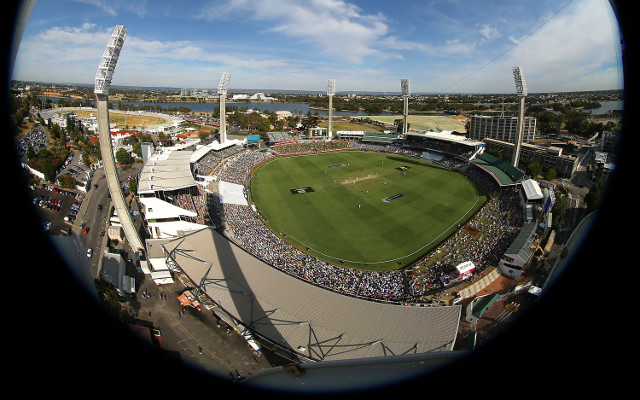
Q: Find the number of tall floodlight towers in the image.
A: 5